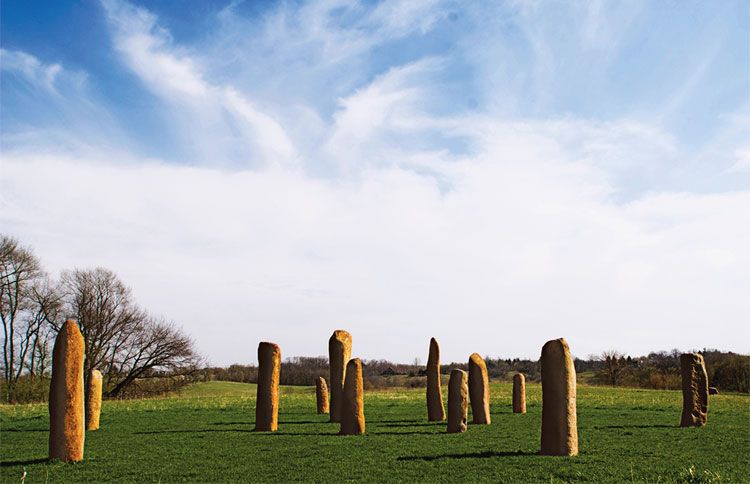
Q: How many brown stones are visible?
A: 12